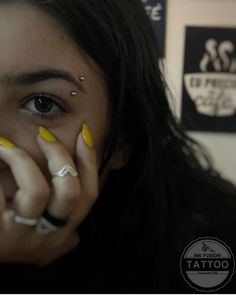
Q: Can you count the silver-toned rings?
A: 3